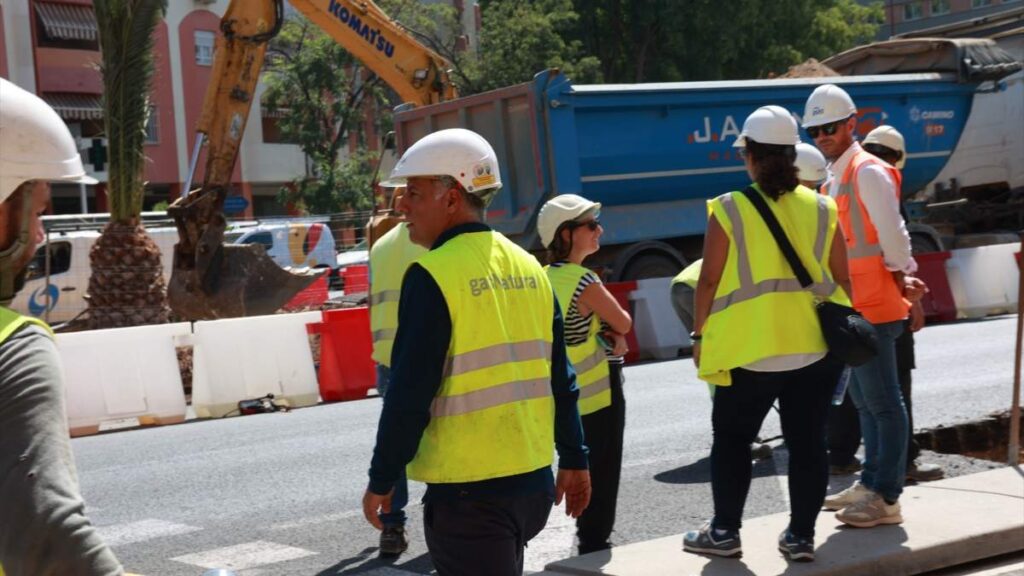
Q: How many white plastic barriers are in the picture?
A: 4